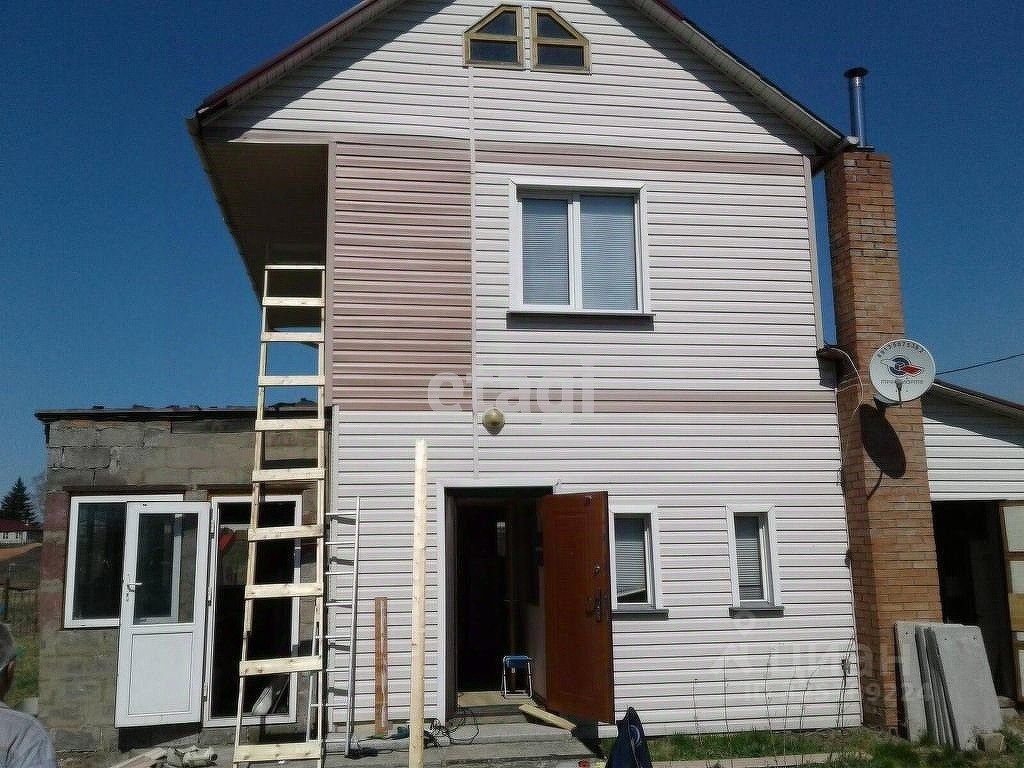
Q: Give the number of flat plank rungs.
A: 10